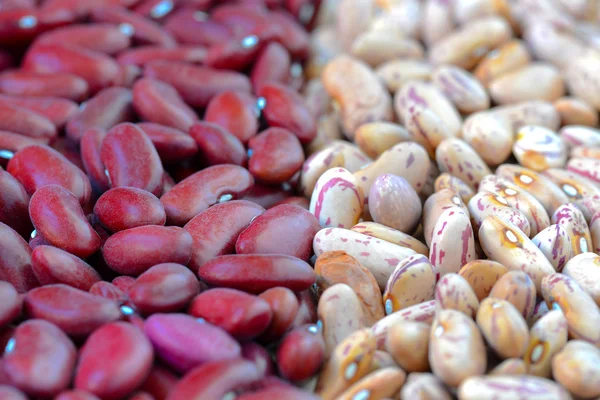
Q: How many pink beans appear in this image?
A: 1